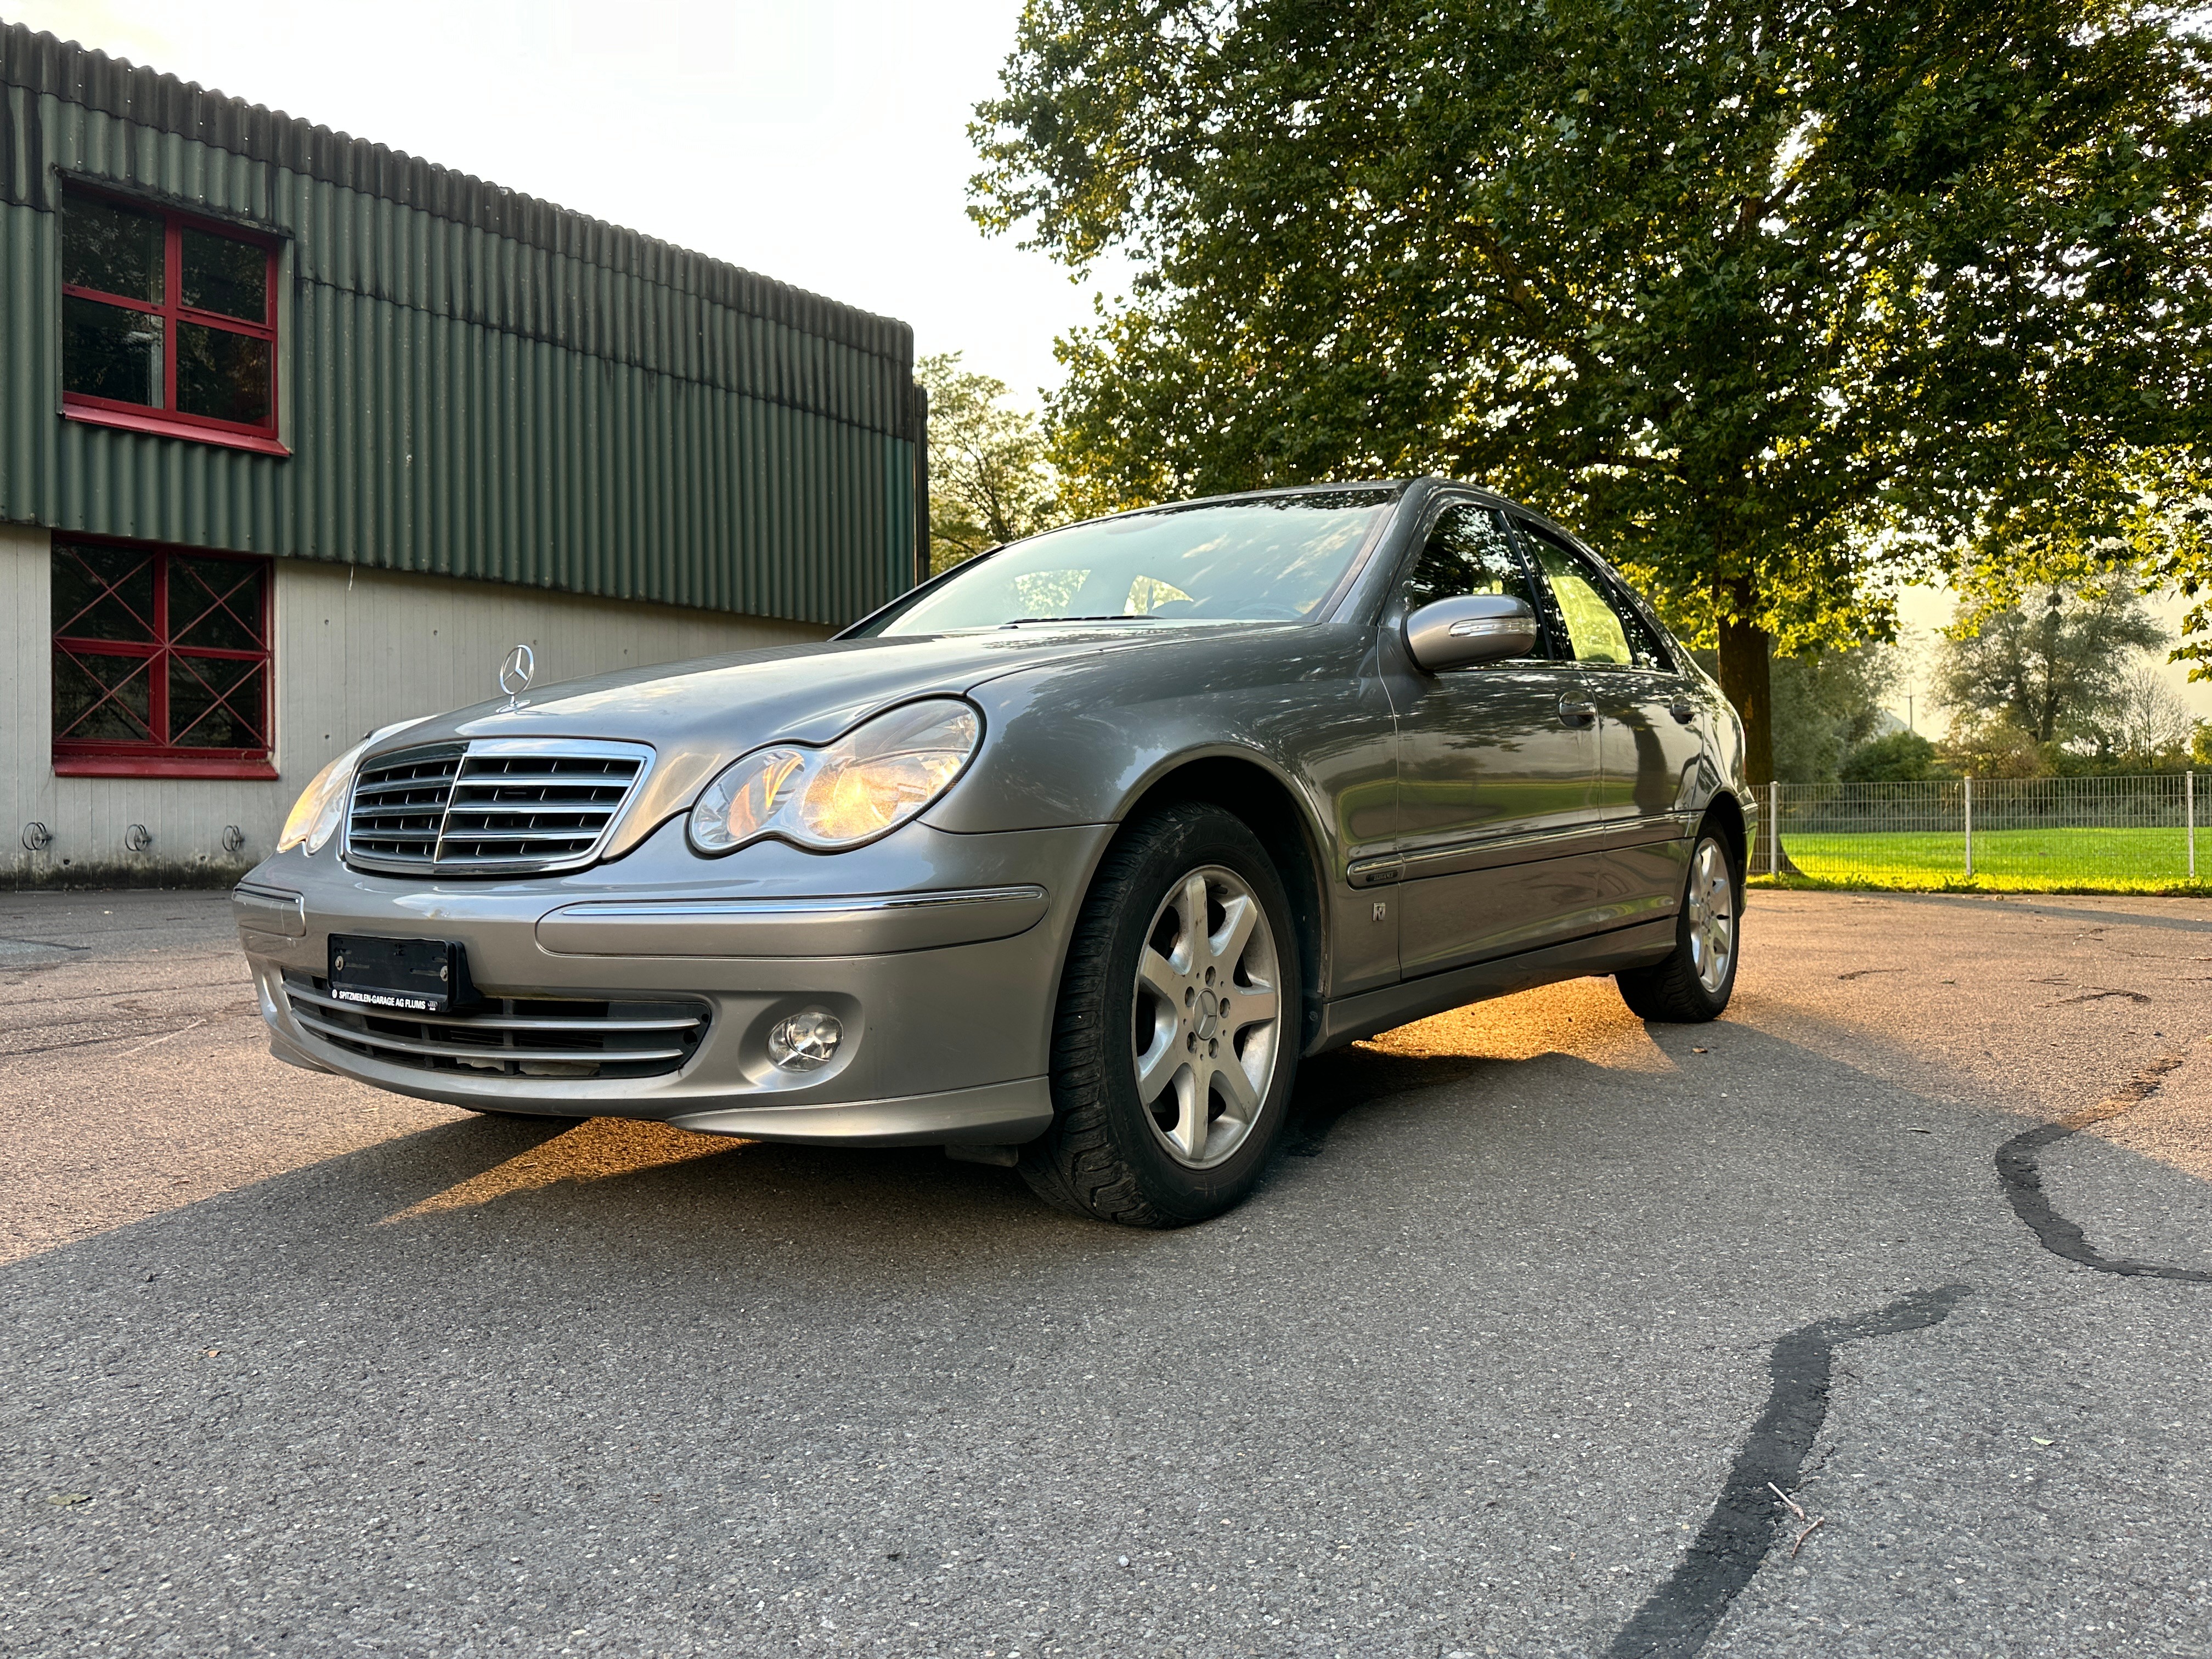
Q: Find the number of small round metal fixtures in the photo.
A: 3